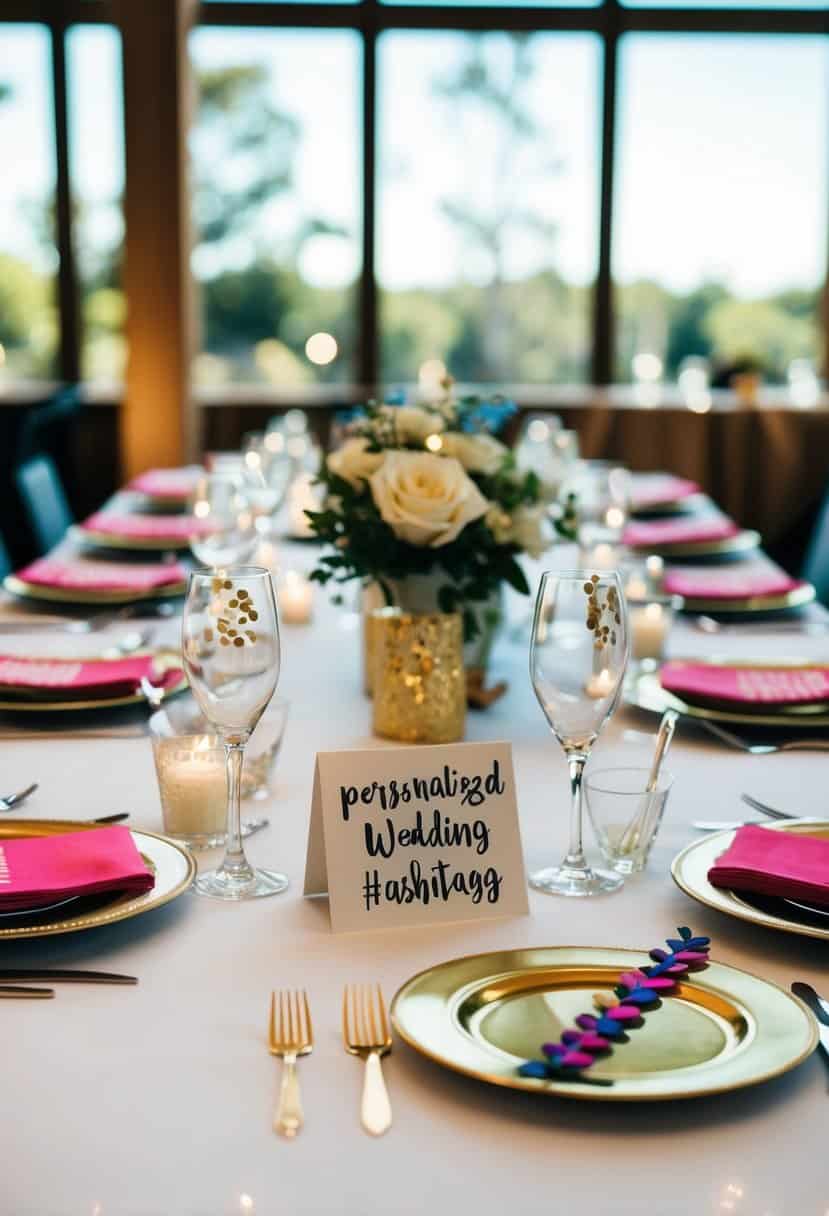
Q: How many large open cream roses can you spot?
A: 1